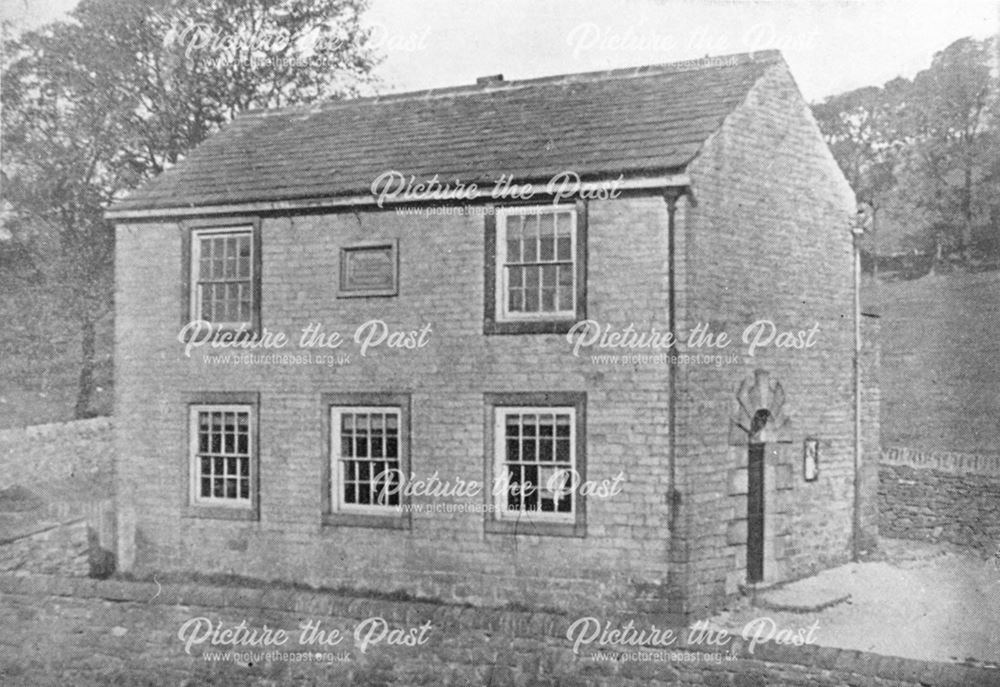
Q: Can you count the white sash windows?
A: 5